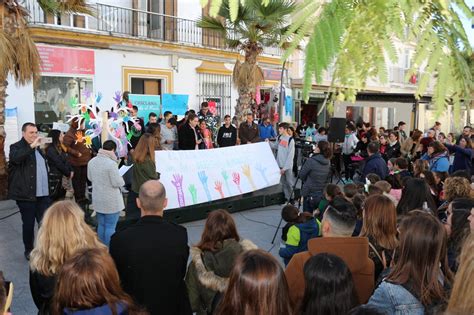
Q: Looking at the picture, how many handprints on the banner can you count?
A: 8